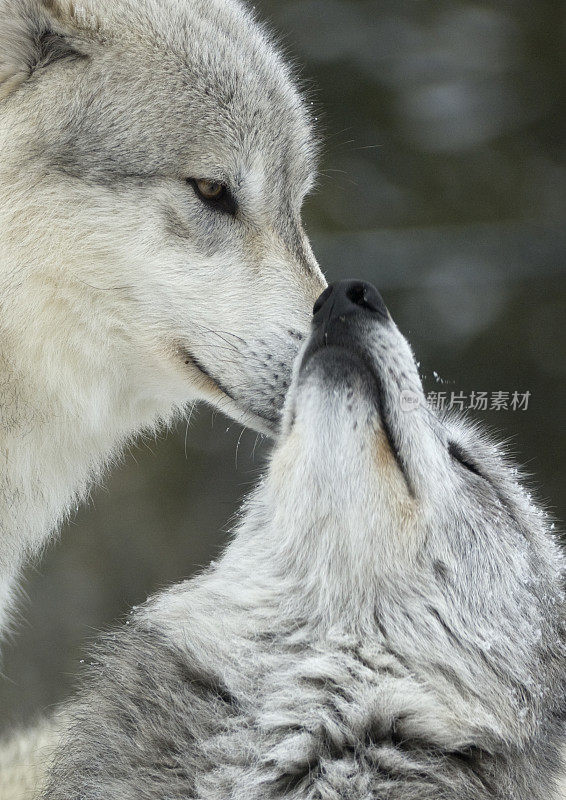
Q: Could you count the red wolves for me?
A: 0